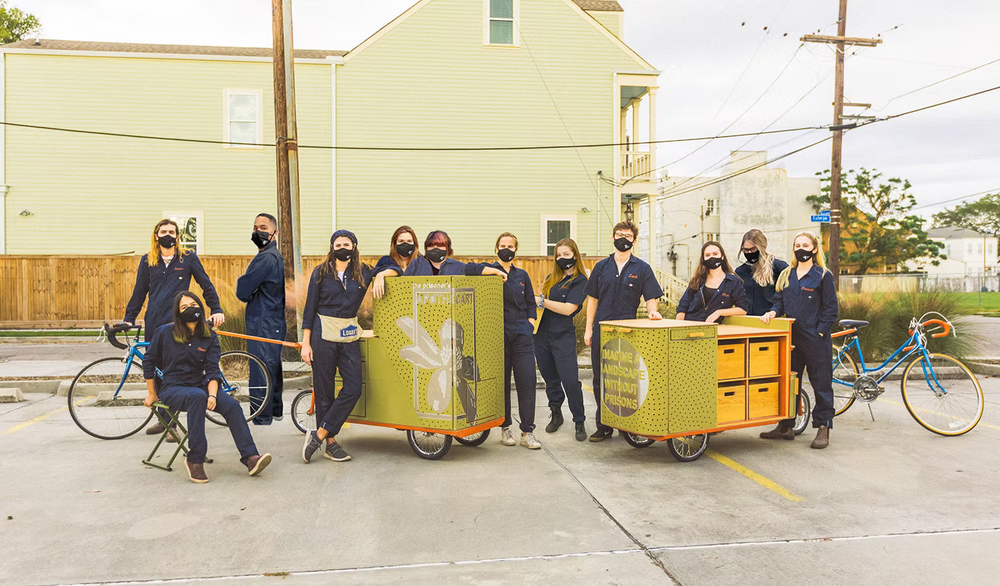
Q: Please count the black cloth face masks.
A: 12